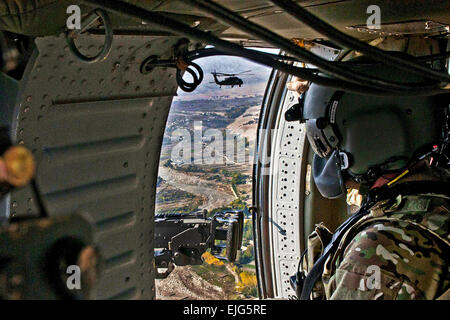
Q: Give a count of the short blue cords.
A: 1